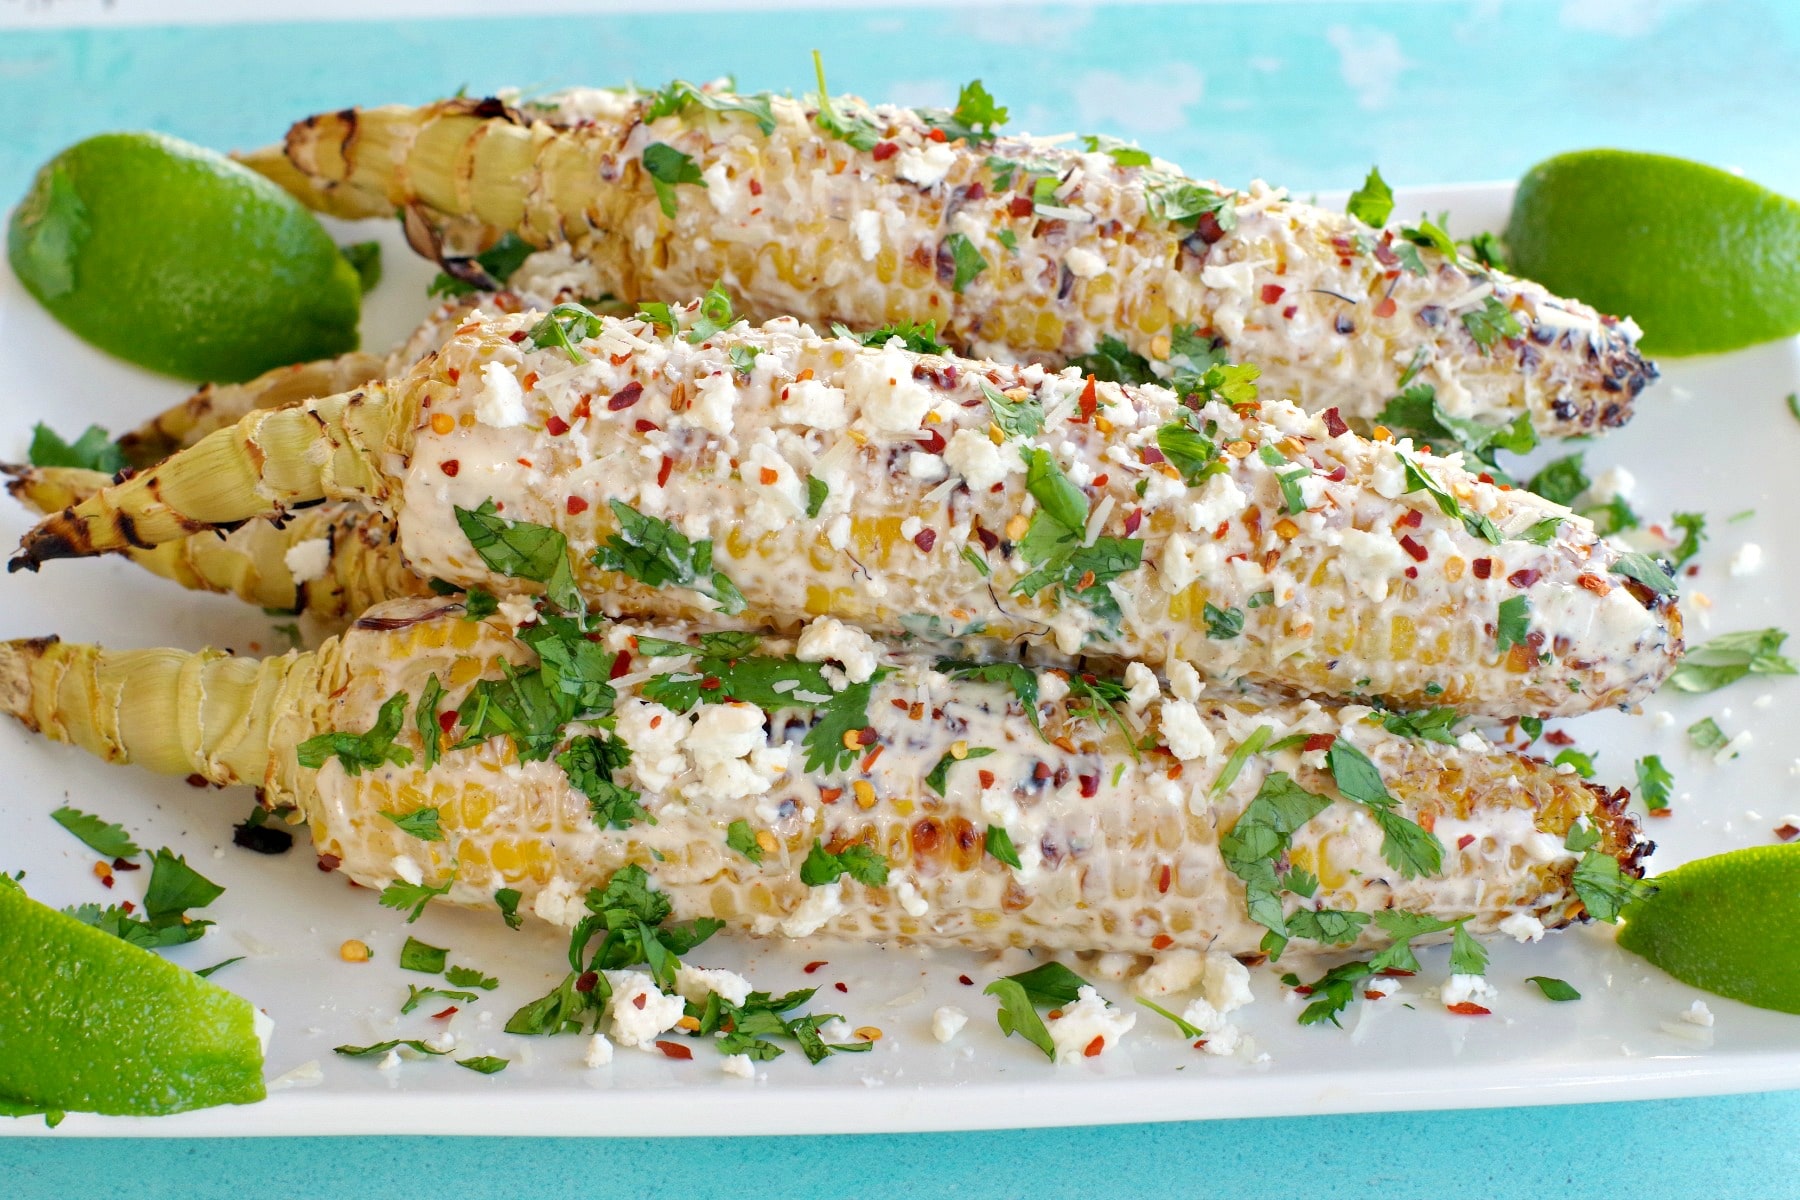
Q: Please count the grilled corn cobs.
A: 6